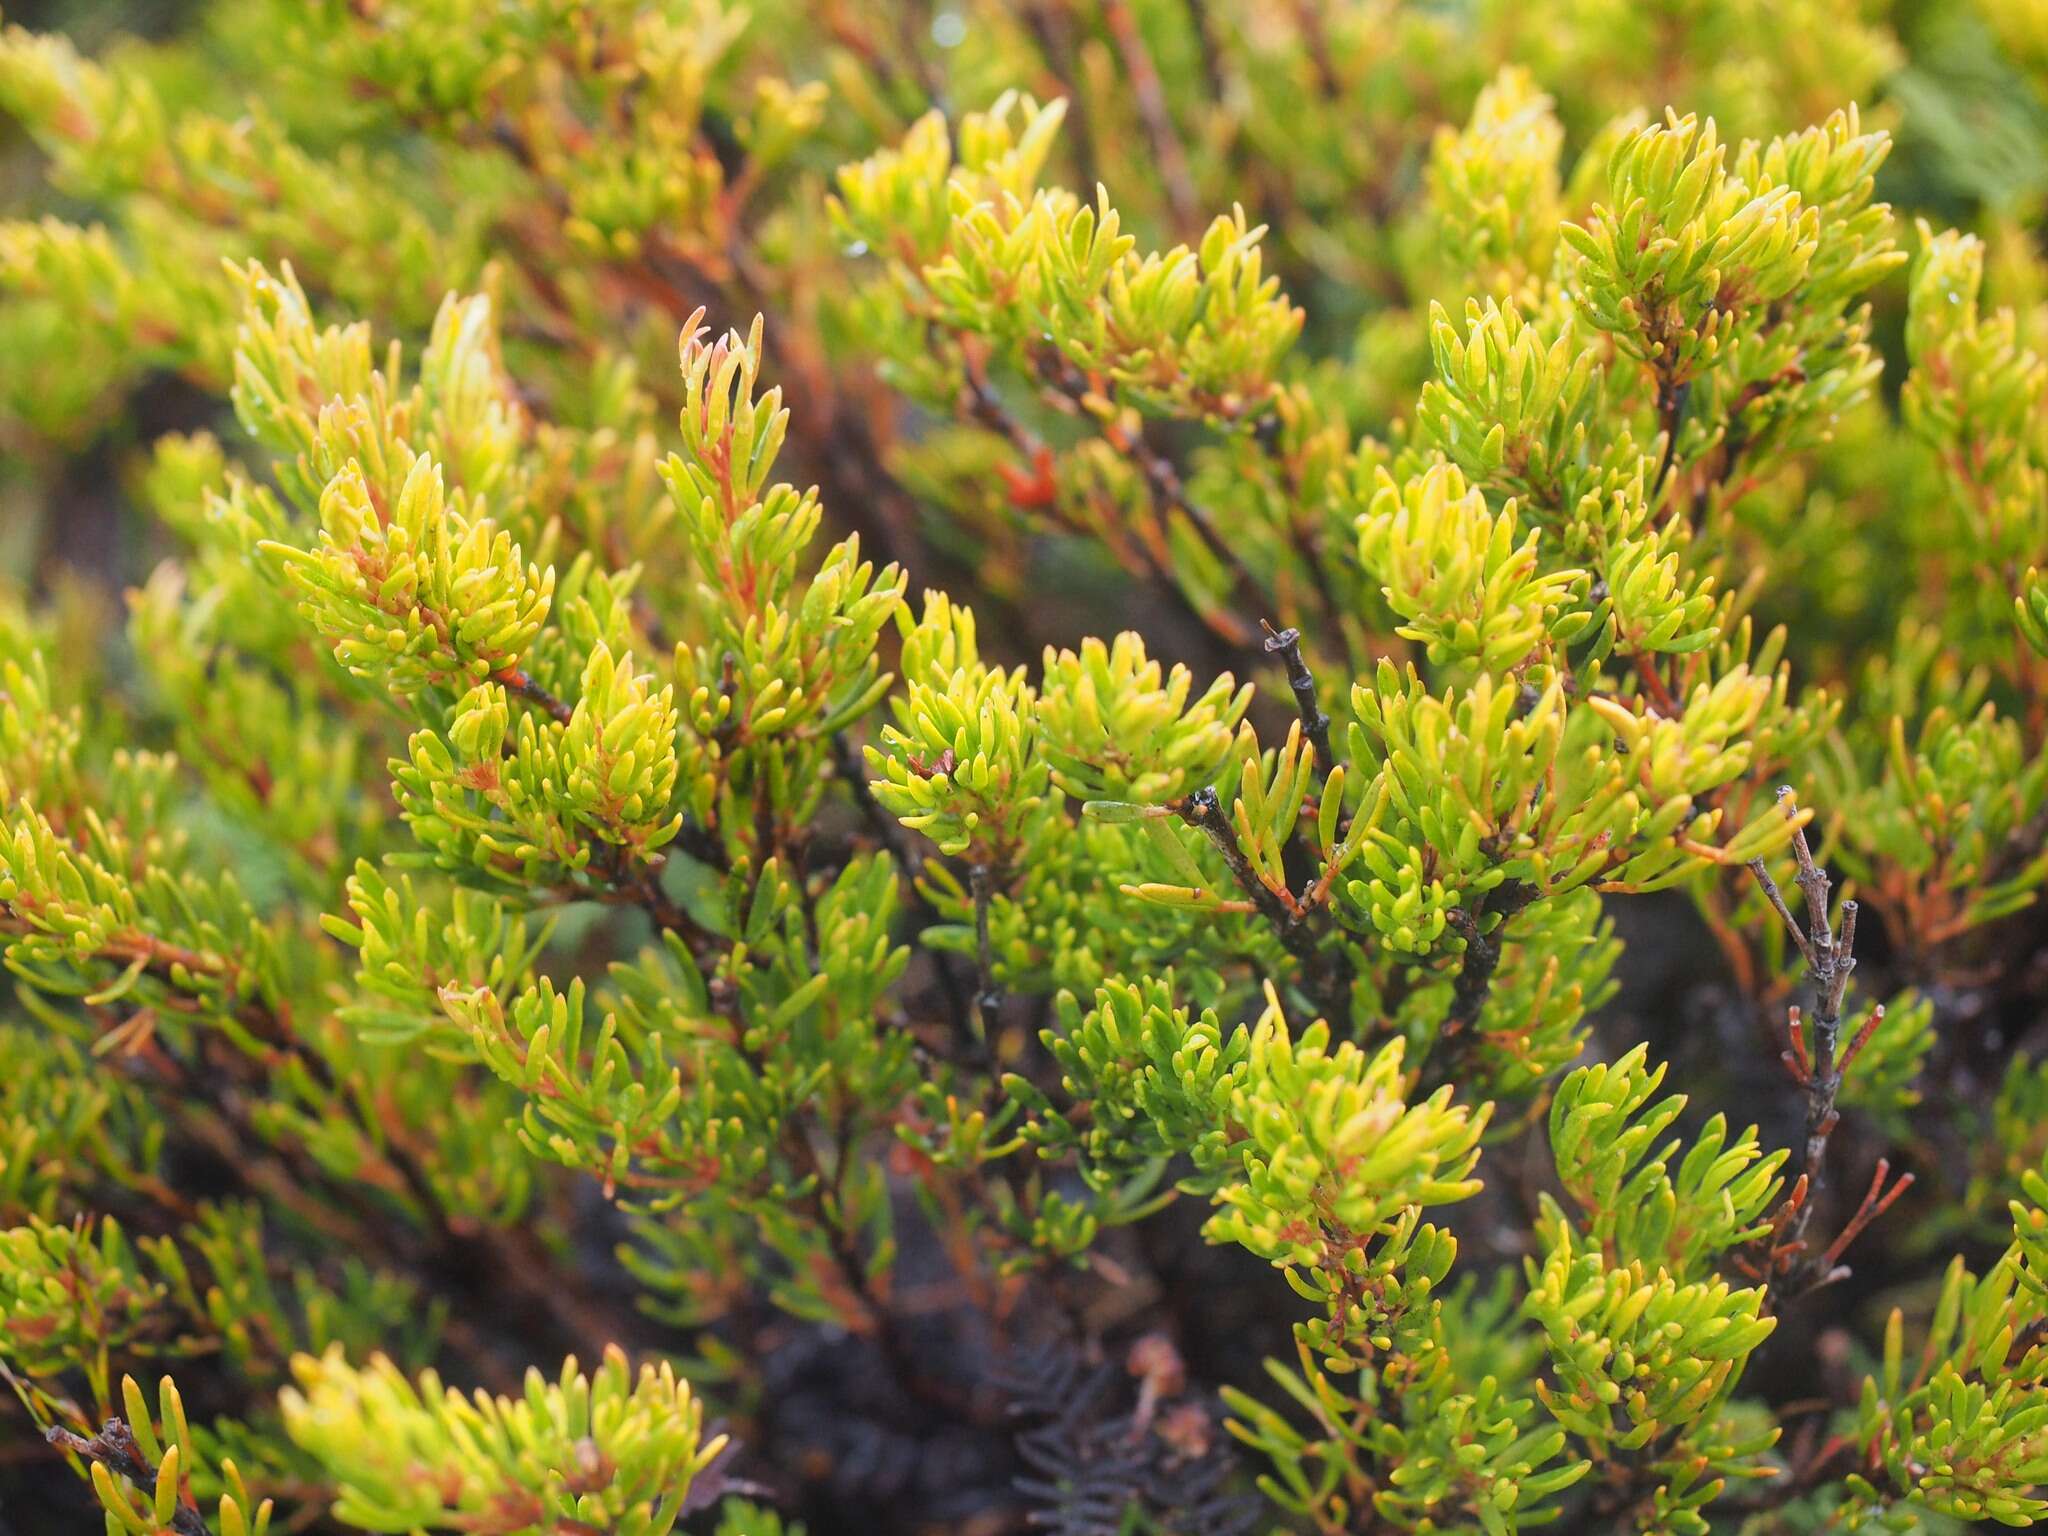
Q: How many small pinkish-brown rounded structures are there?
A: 2